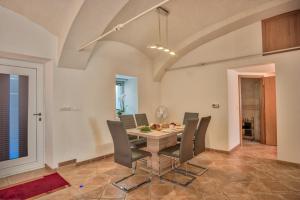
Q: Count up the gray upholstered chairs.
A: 6